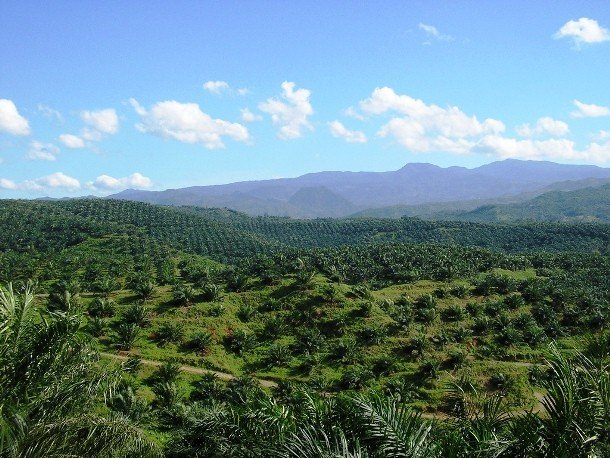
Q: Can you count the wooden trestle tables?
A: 0